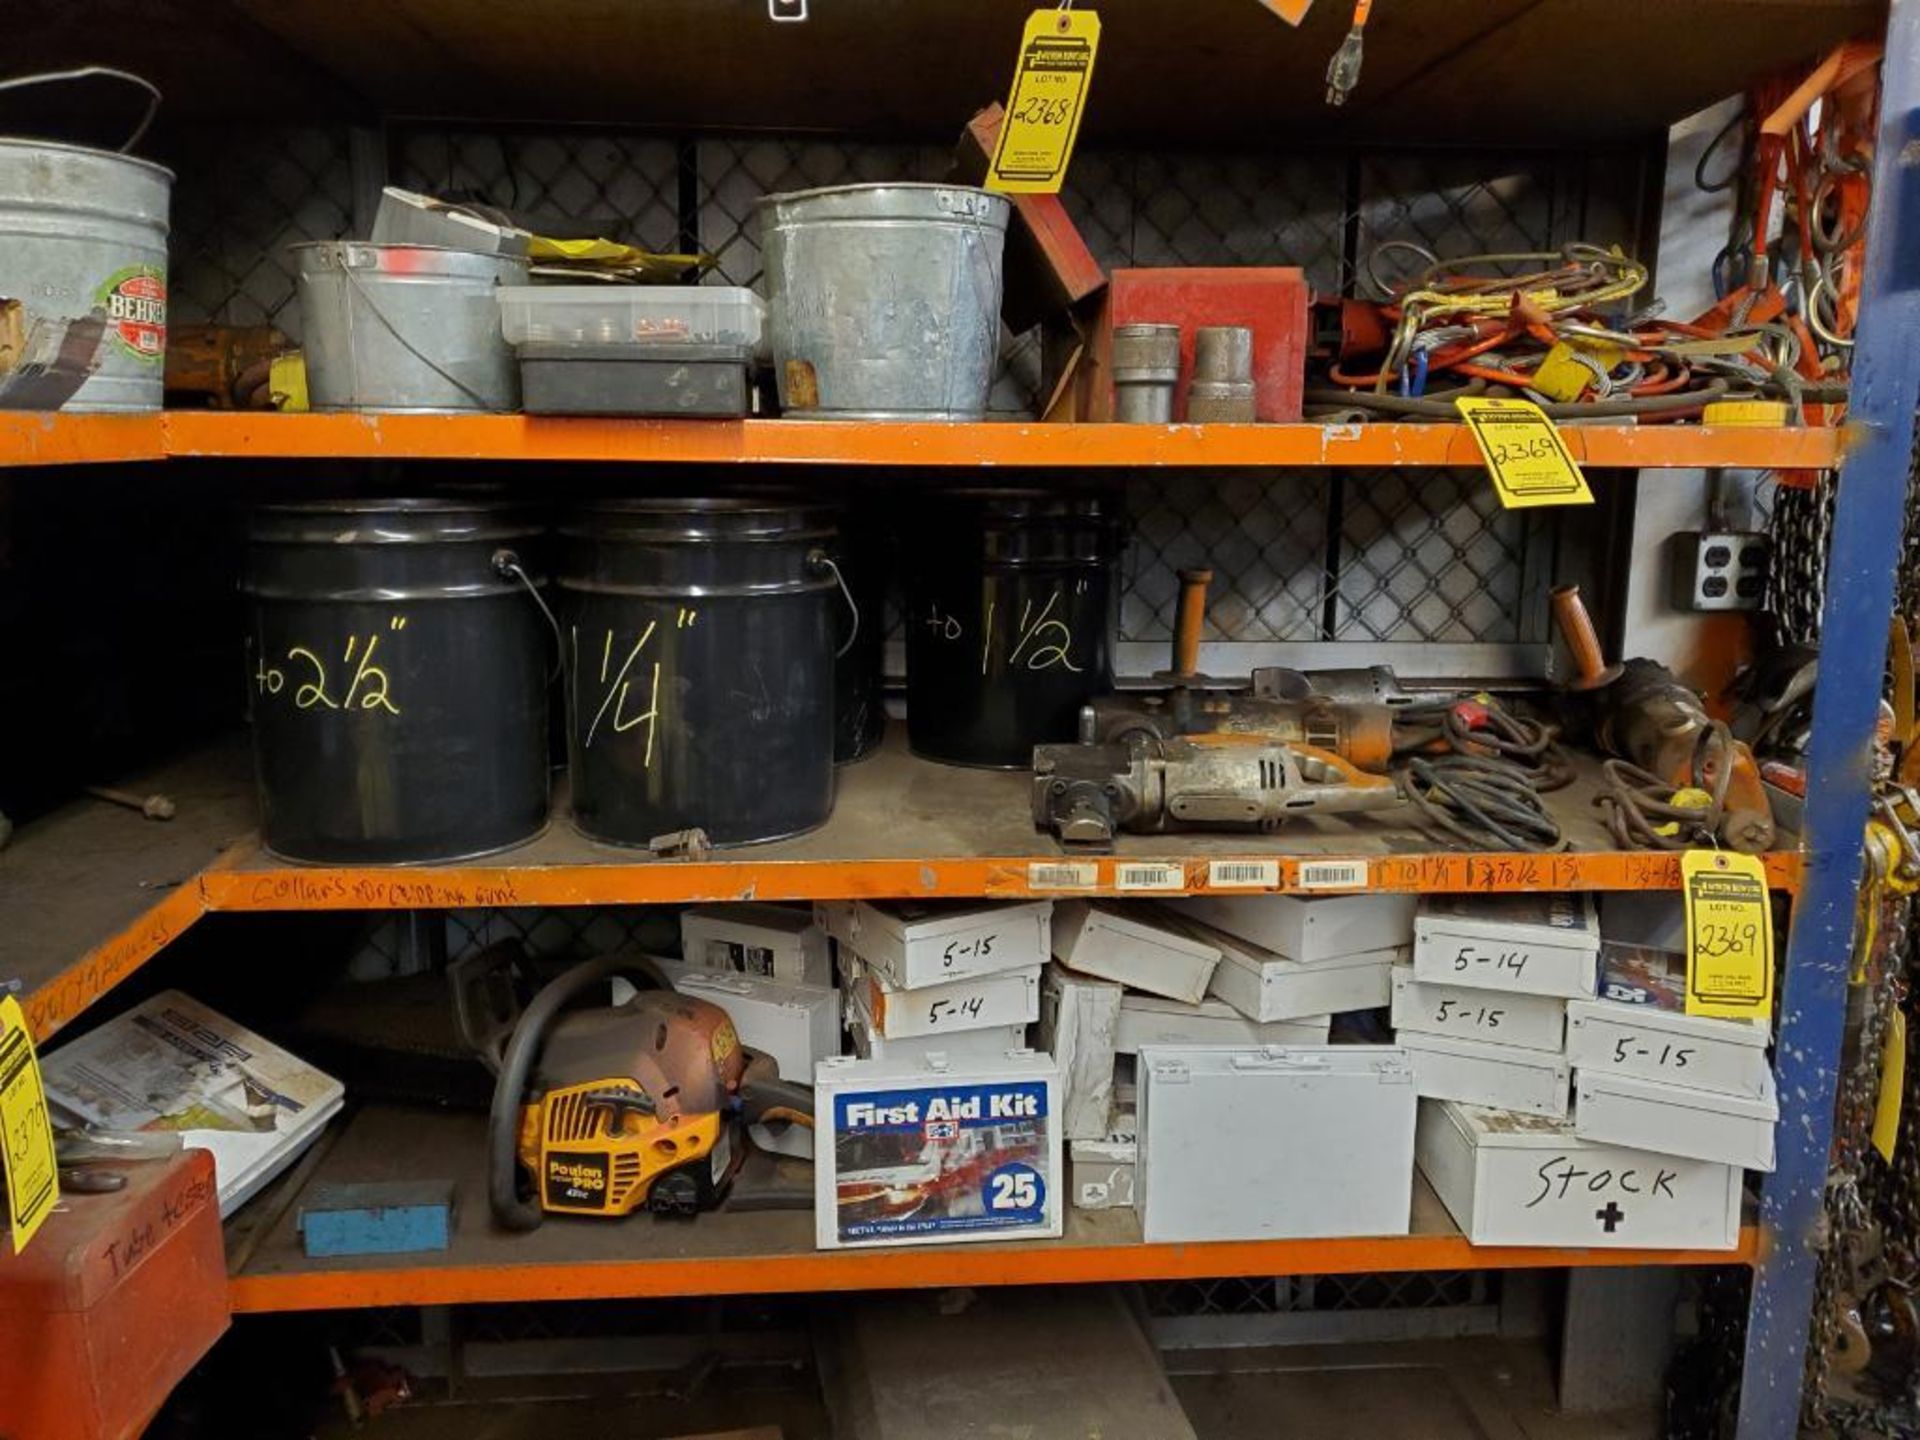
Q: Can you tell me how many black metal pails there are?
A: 5